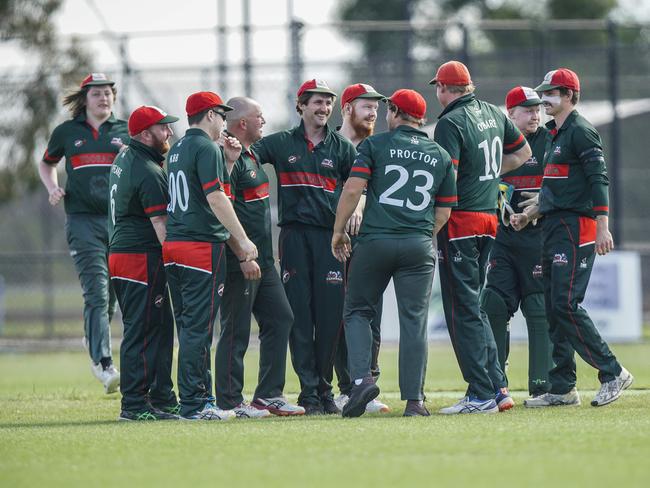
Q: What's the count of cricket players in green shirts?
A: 10